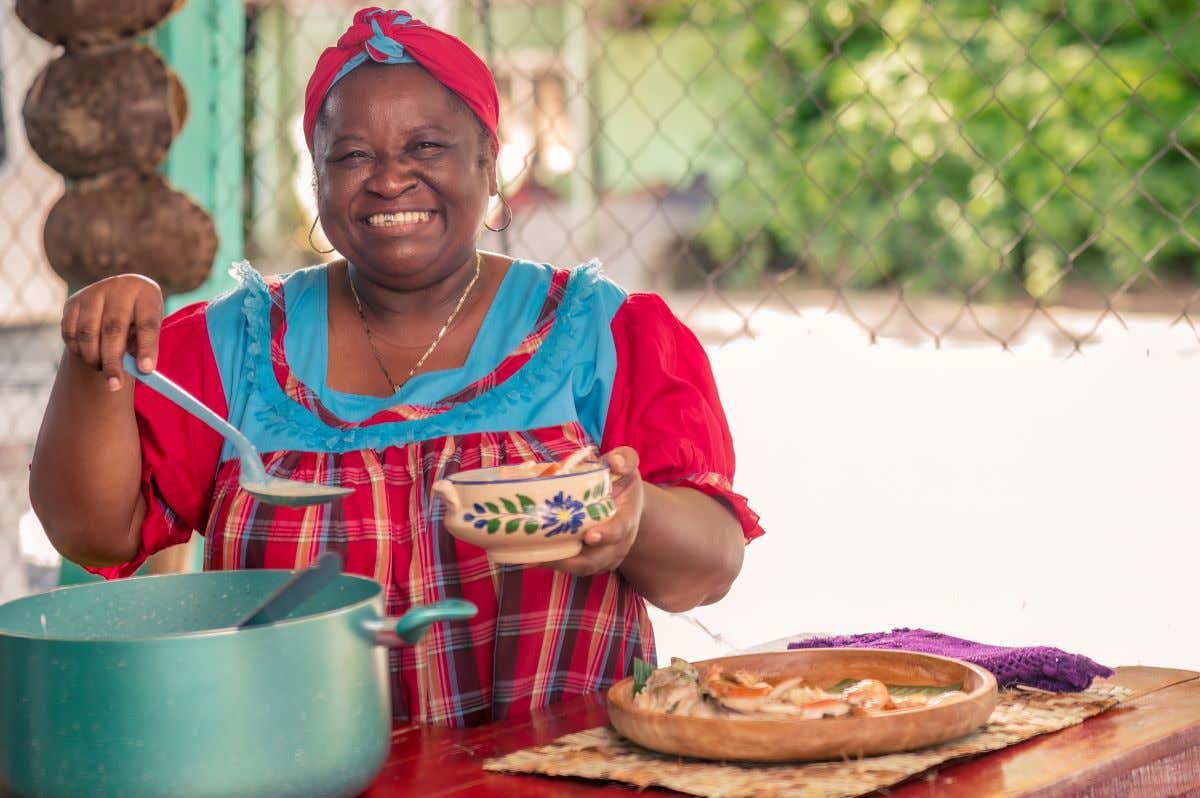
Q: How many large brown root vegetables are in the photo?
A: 3